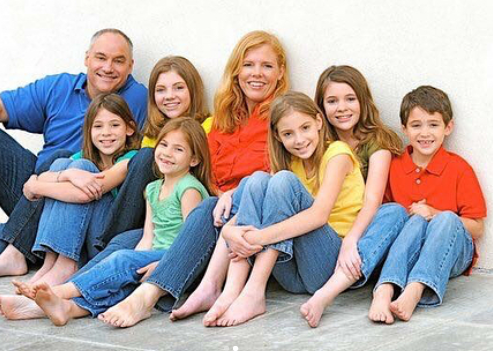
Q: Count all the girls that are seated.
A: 5